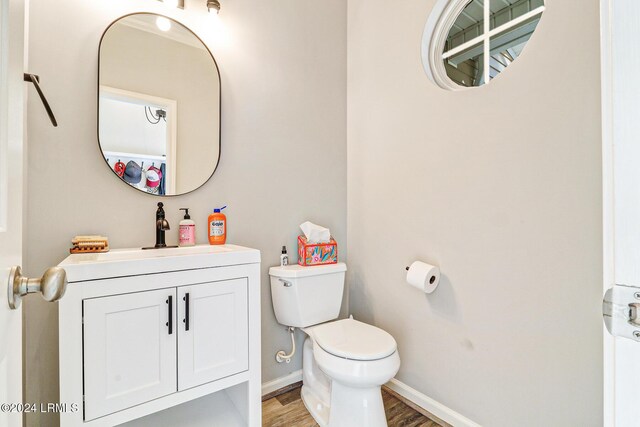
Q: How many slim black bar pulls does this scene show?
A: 2